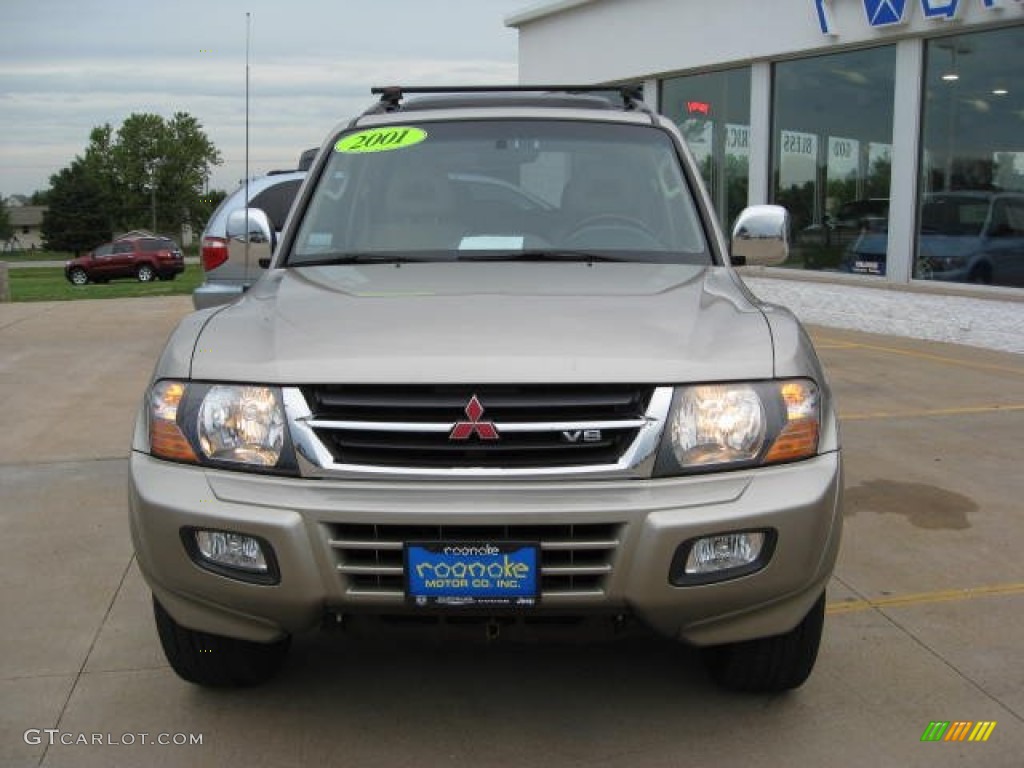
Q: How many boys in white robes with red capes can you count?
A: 0